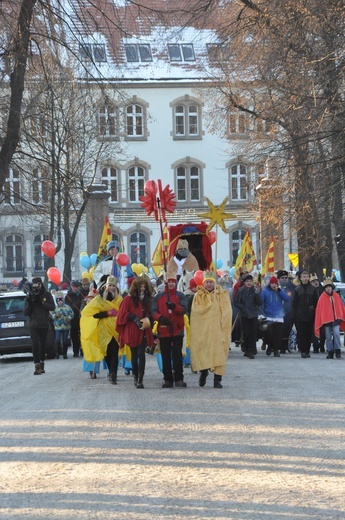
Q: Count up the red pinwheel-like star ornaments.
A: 2